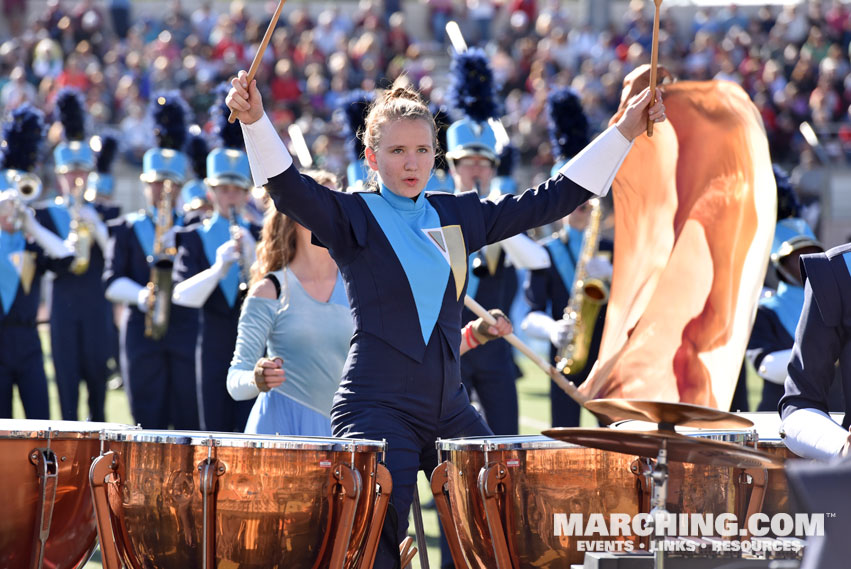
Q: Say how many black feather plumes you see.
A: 12